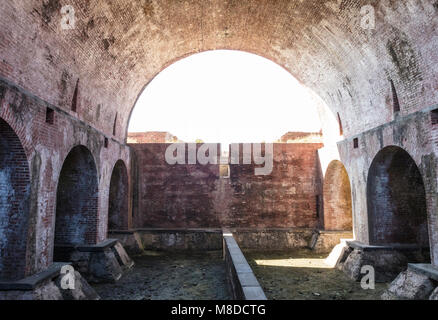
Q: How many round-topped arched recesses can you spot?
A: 5